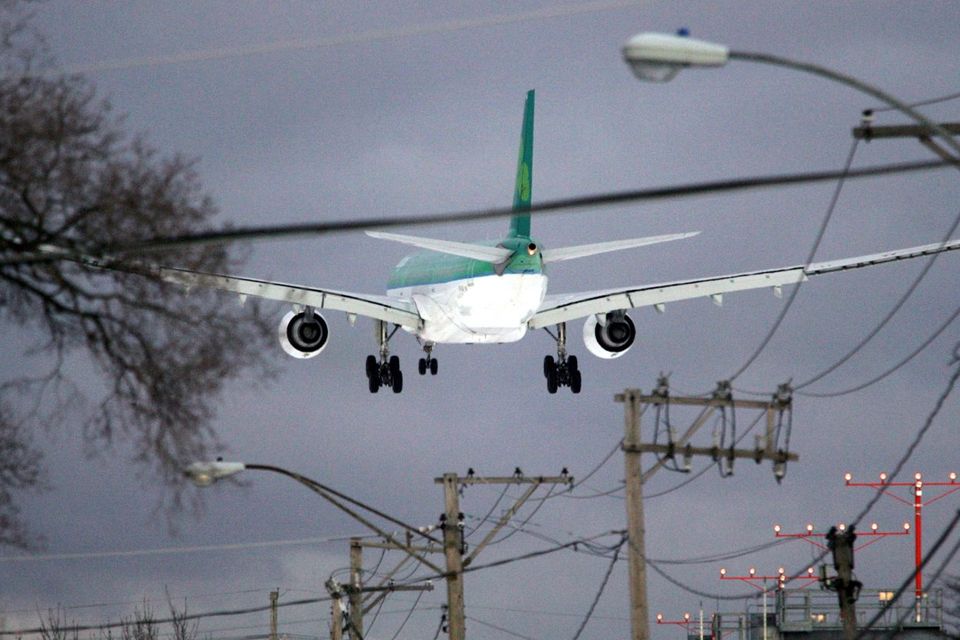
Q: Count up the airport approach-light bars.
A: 4